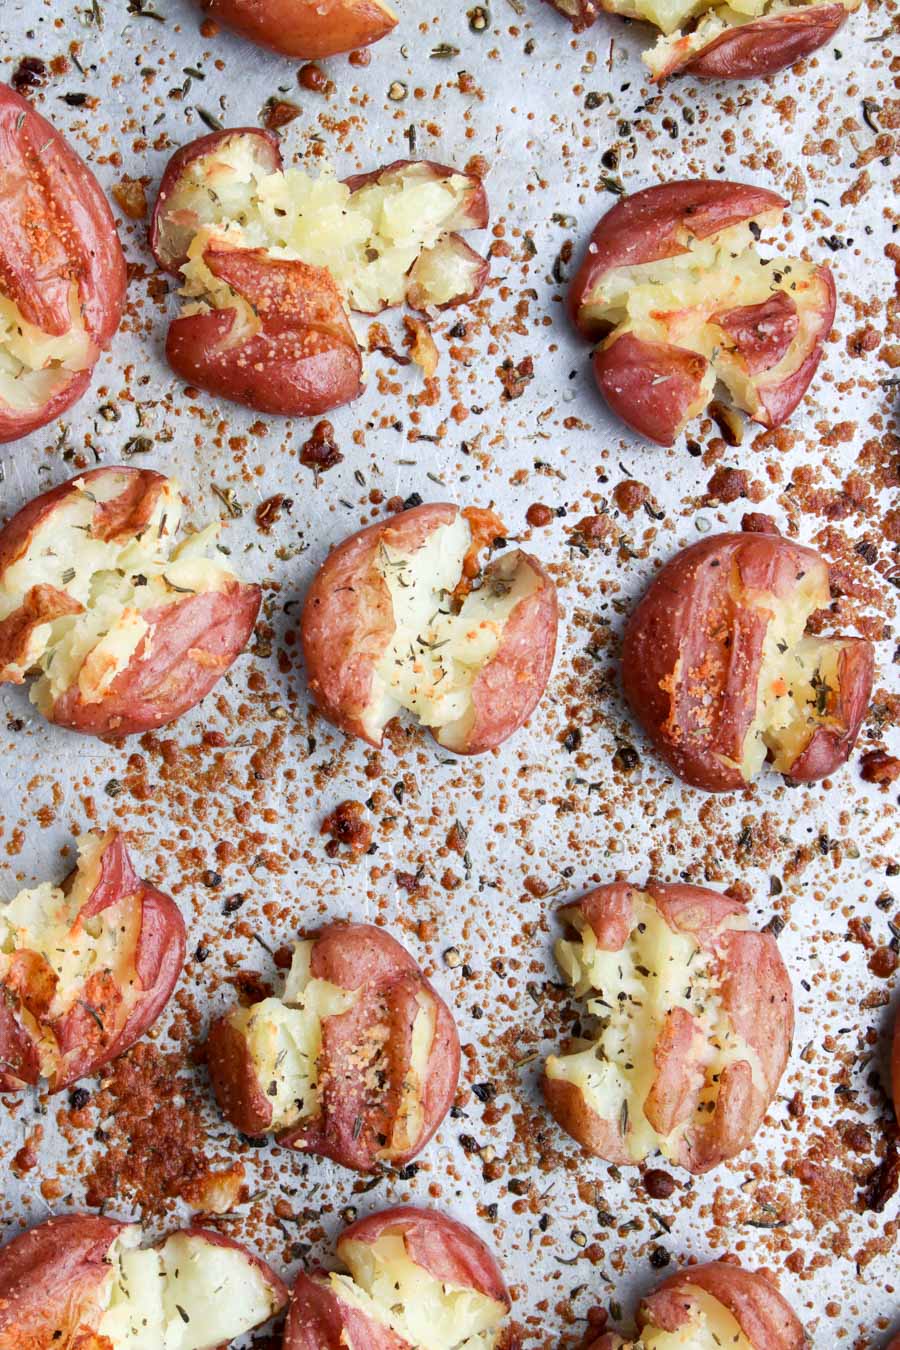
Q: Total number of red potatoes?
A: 14